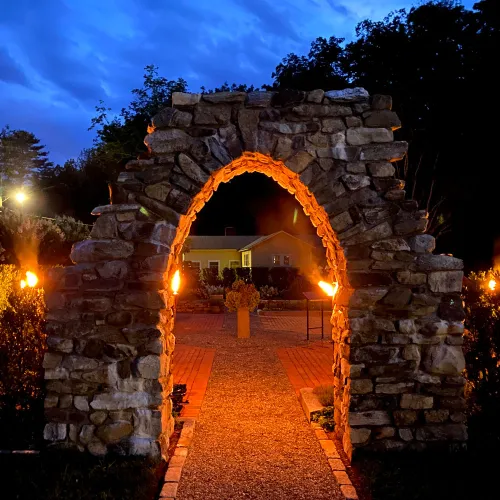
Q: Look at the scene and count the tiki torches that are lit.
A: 4